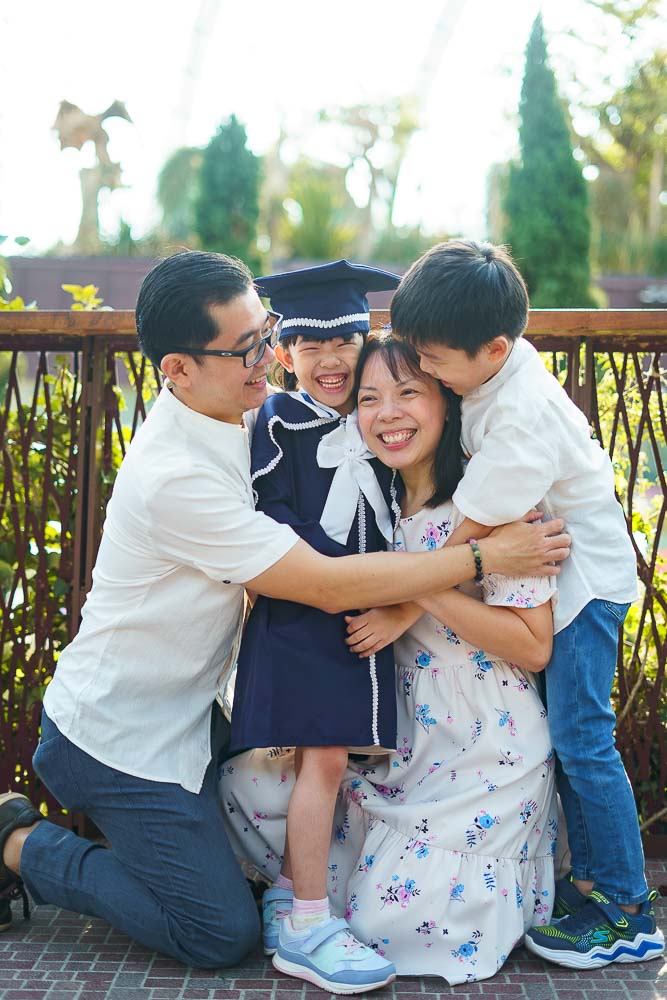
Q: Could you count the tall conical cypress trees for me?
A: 2